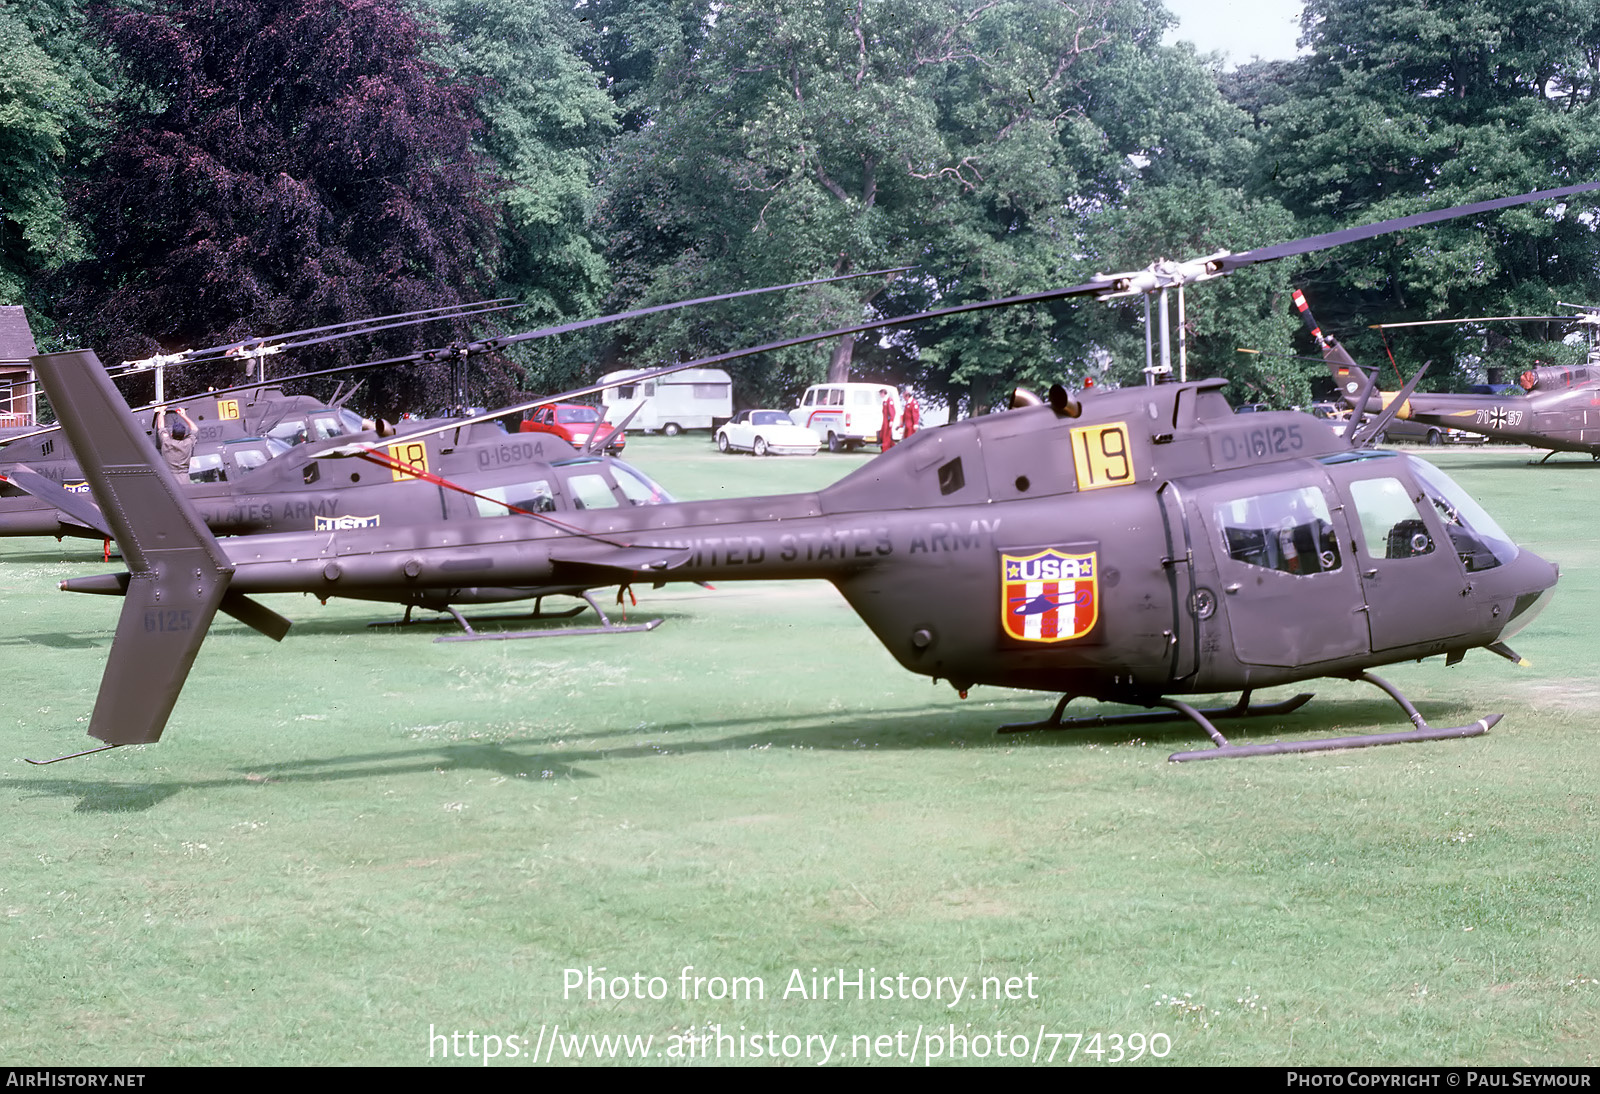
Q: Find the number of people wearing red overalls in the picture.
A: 2